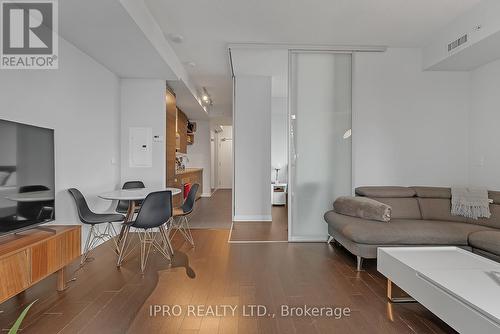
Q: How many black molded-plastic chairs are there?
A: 4